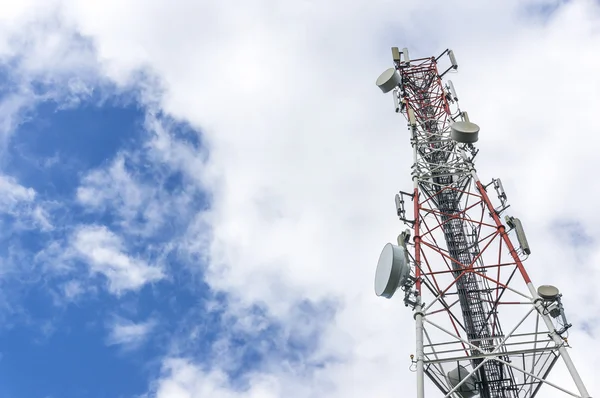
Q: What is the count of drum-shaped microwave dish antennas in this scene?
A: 5